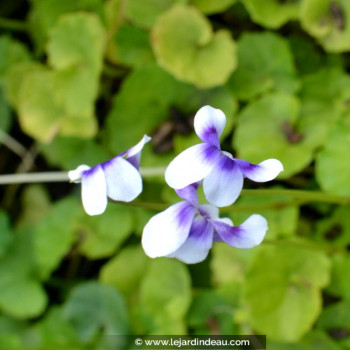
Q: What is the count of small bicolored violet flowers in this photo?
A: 3